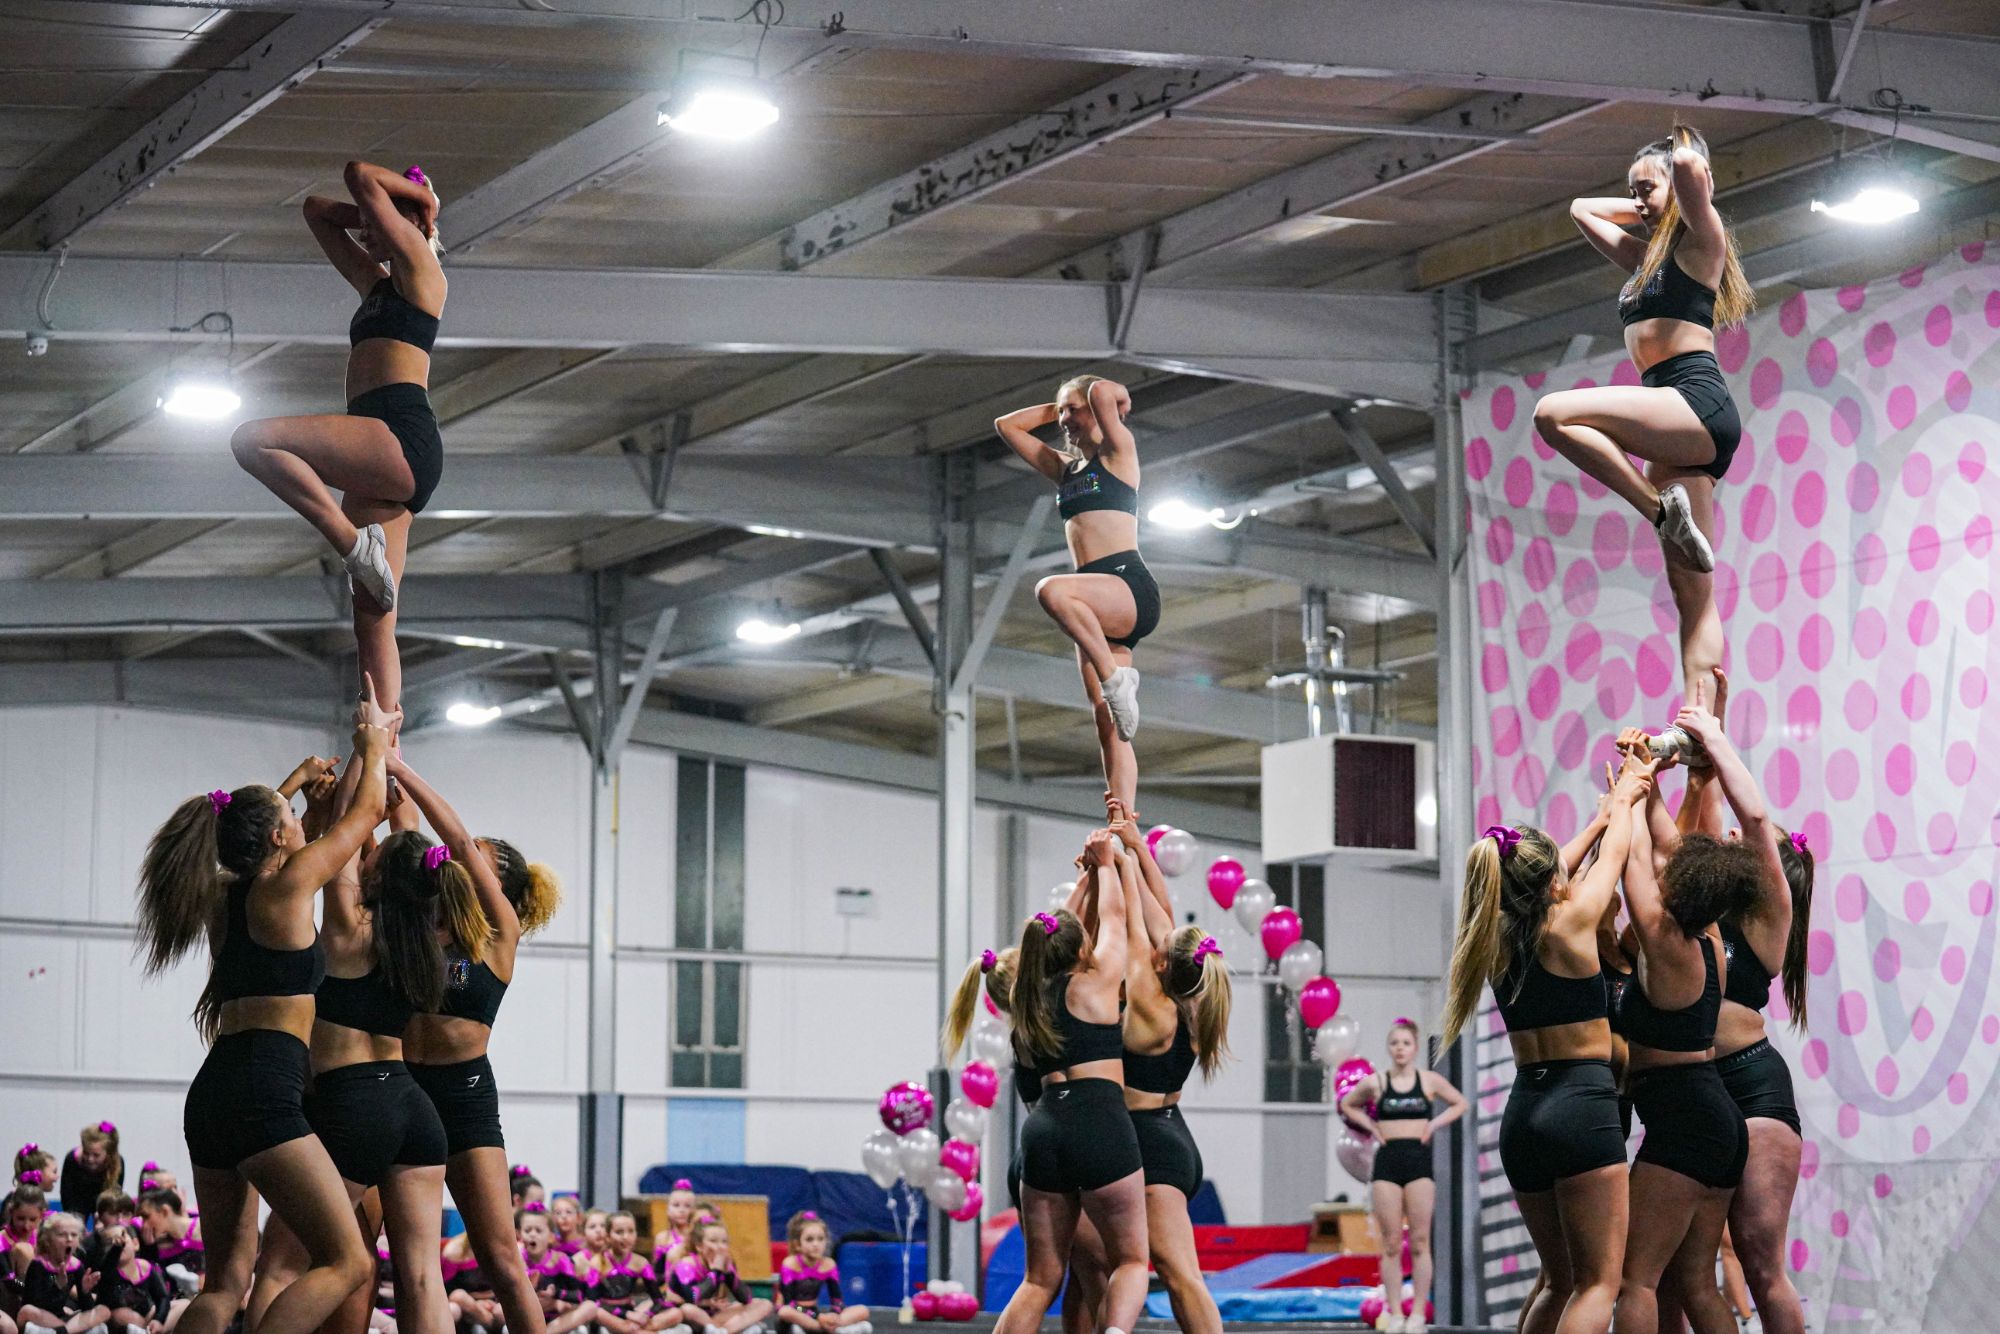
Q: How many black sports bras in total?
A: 14